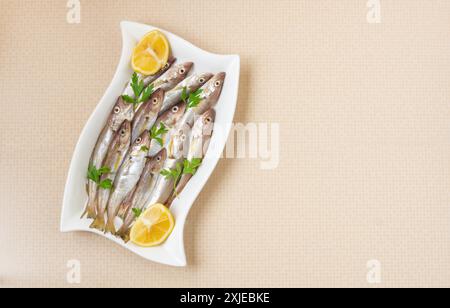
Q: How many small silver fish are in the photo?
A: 12